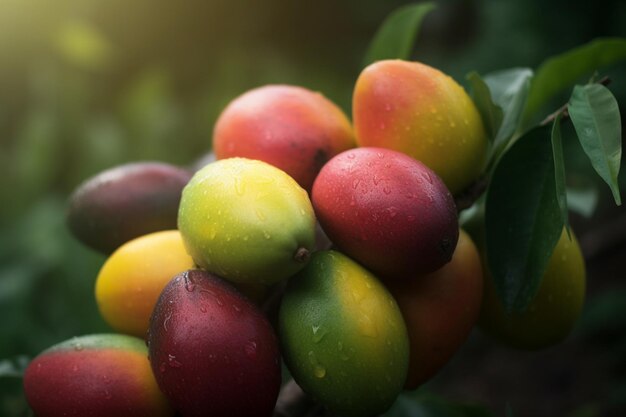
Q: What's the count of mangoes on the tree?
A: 11